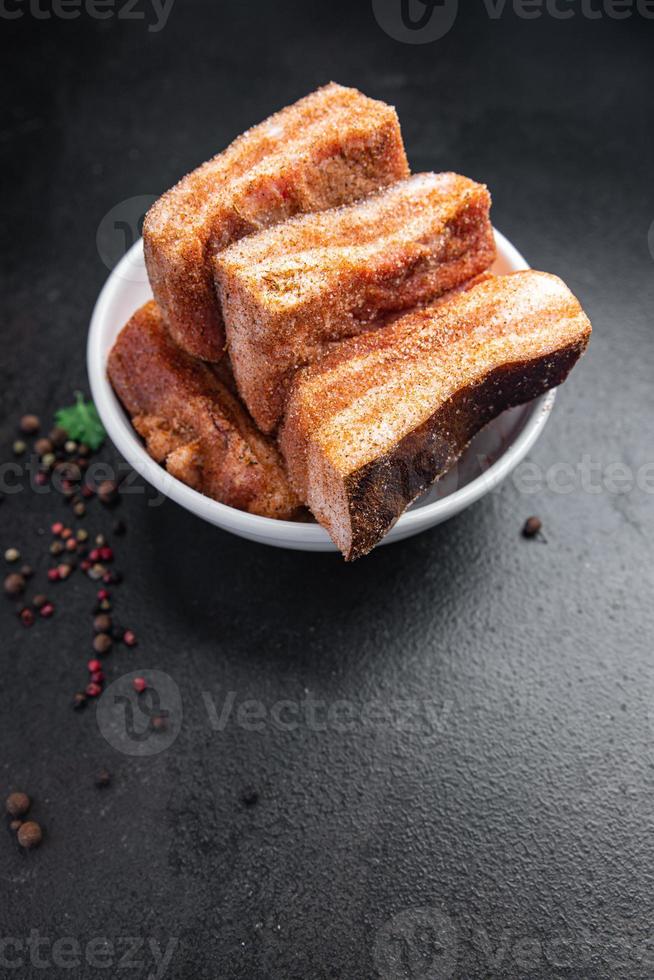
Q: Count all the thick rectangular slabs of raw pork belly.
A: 4